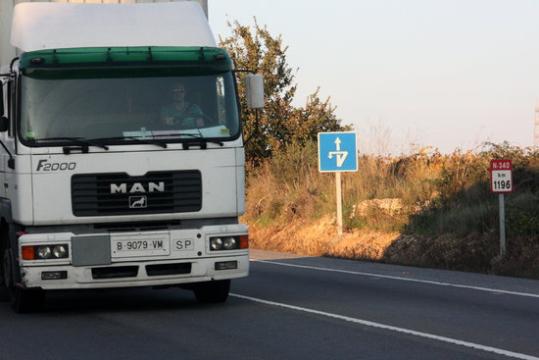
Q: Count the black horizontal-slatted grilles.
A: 1